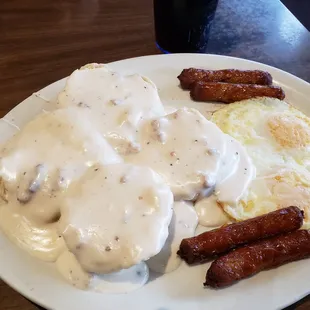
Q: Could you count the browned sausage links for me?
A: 4